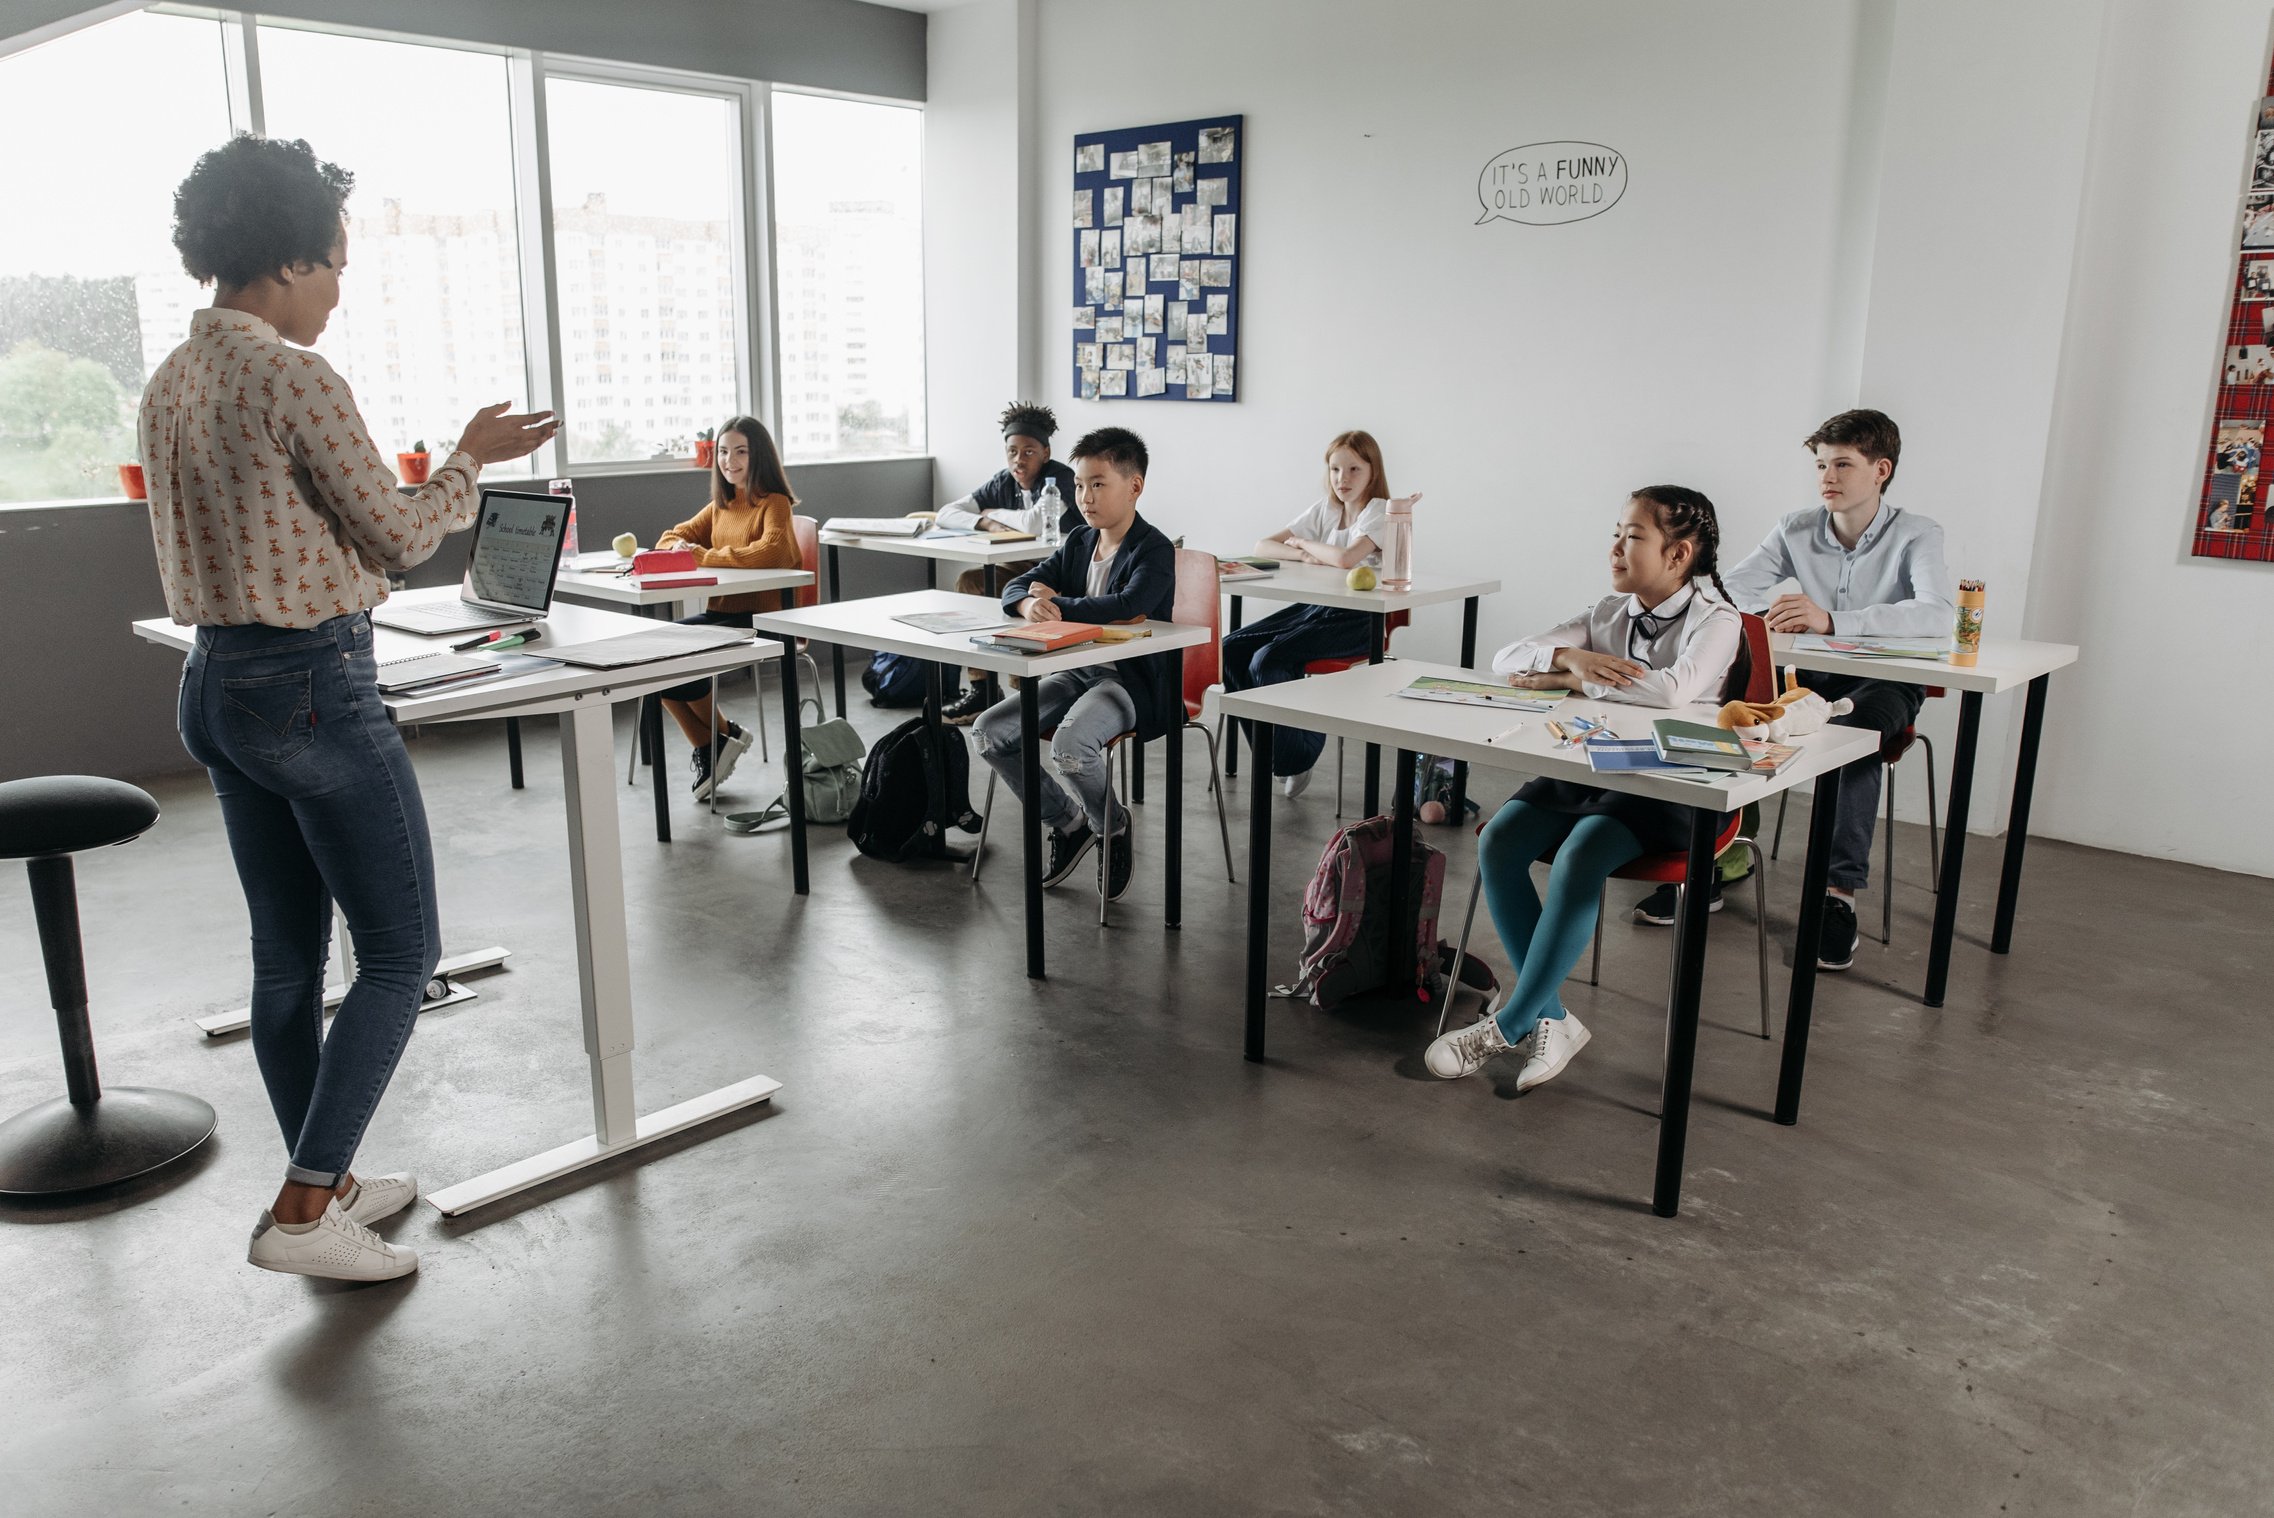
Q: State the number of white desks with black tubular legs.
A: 6